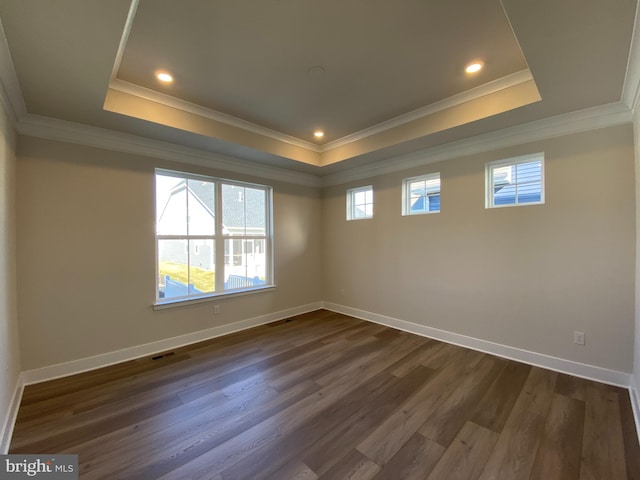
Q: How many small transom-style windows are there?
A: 3